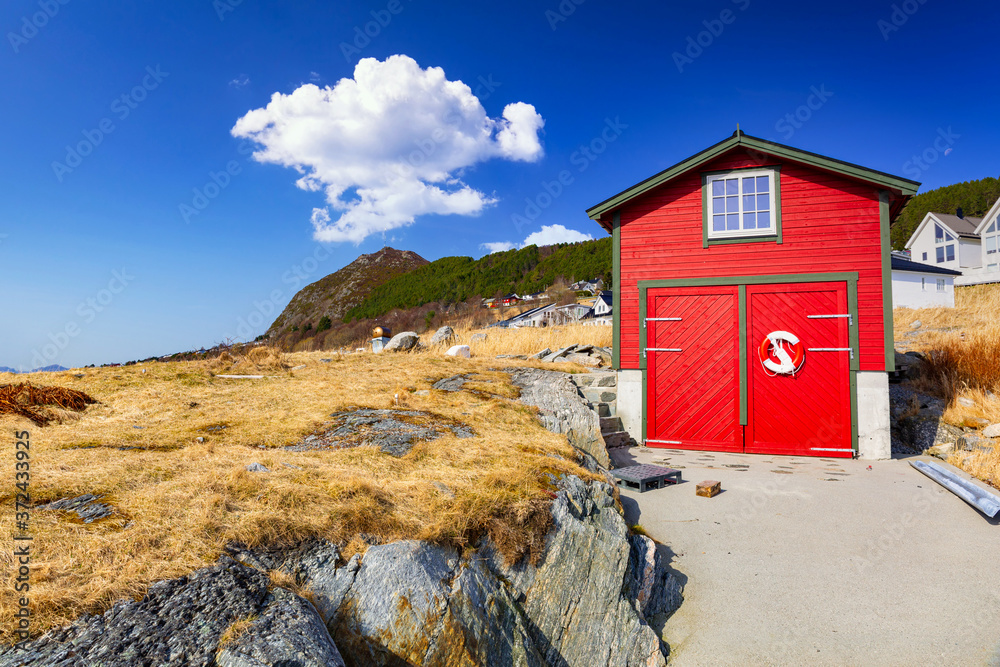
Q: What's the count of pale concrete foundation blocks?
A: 2